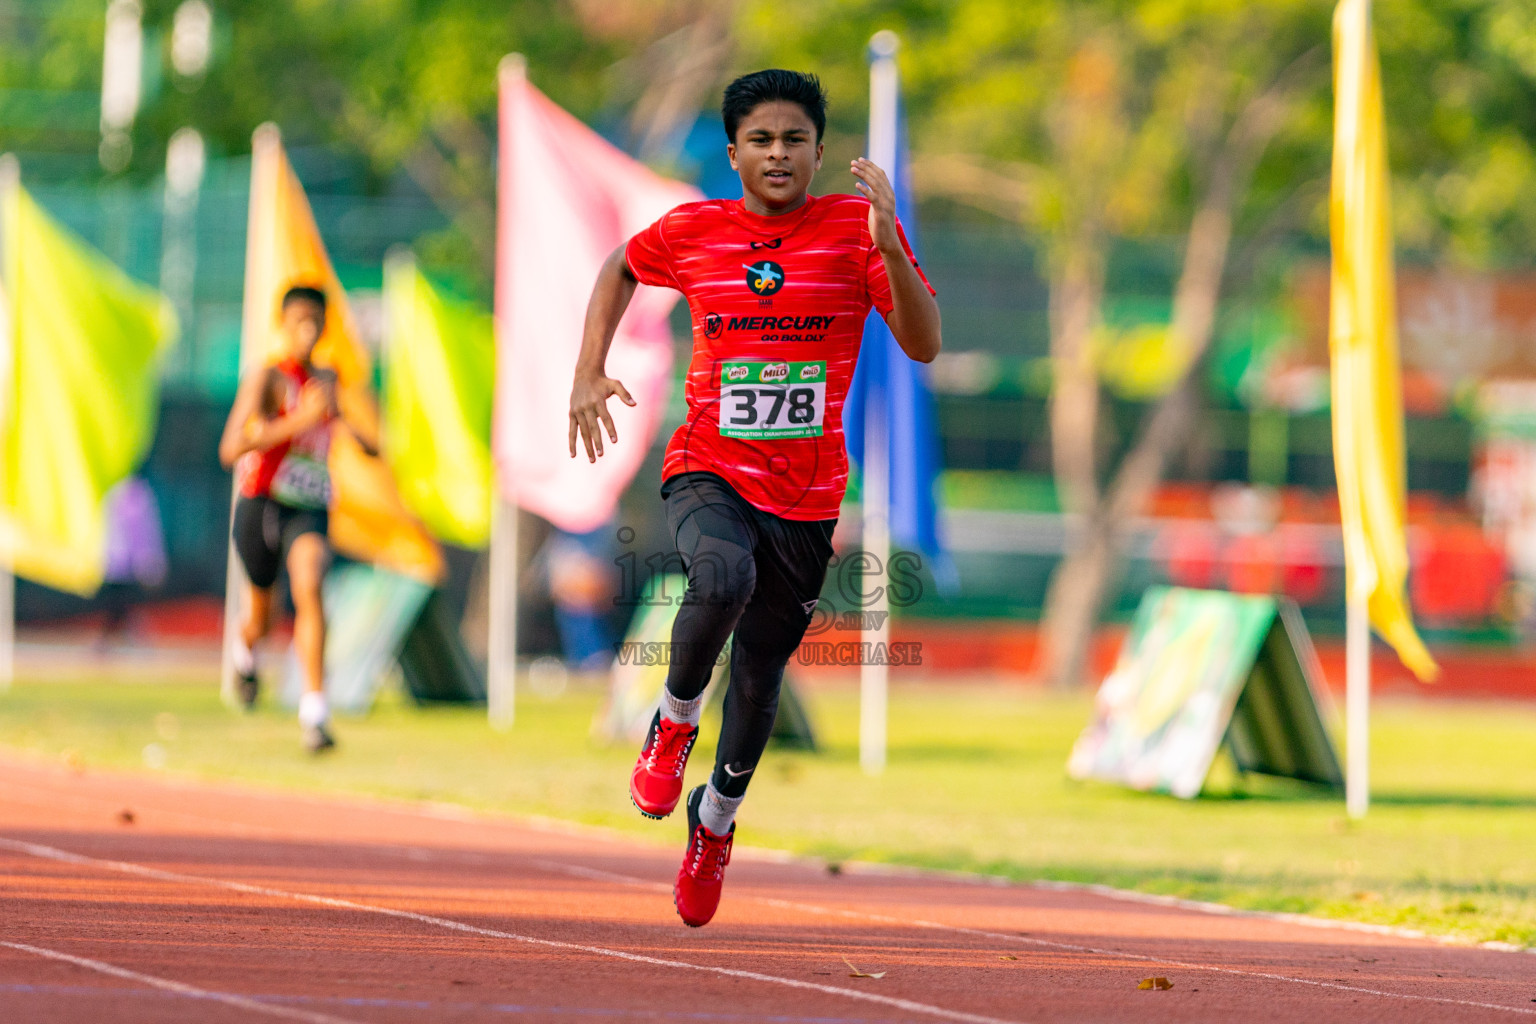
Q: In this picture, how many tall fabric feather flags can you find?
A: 6